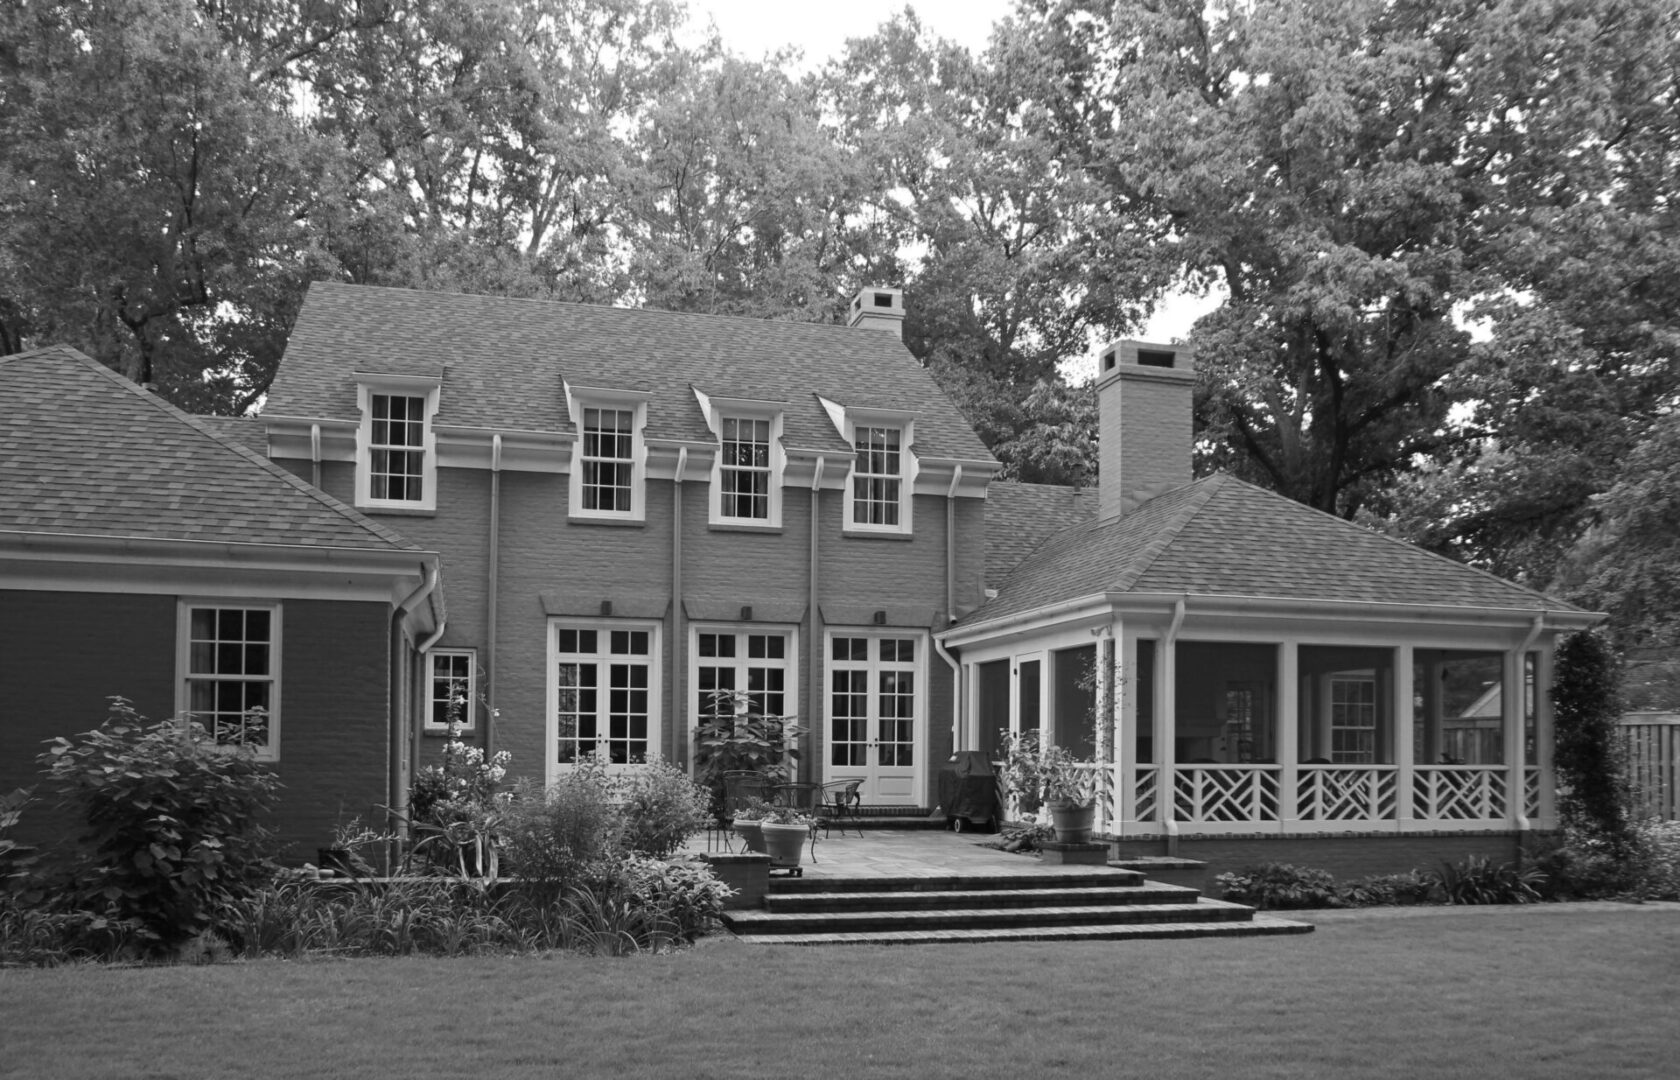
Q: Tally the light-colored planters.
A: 3